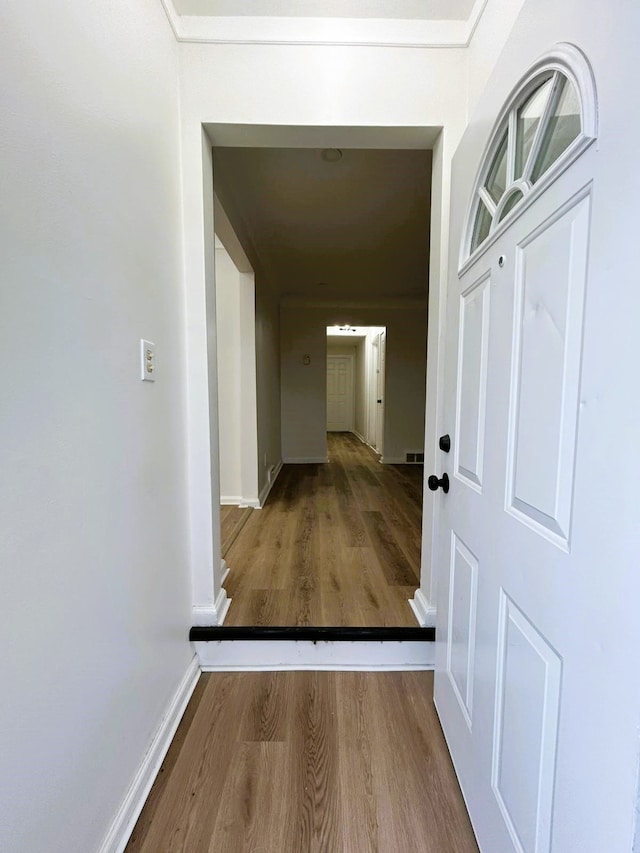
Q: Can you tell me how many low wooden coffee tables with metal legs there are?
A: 0